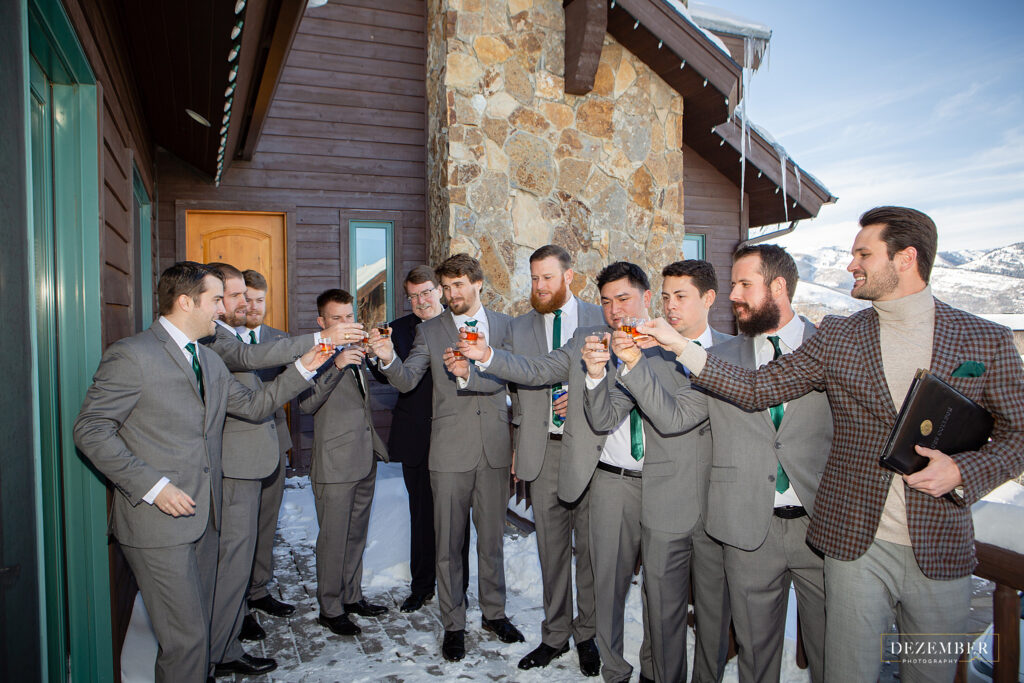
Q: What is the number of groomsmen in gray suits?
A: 9